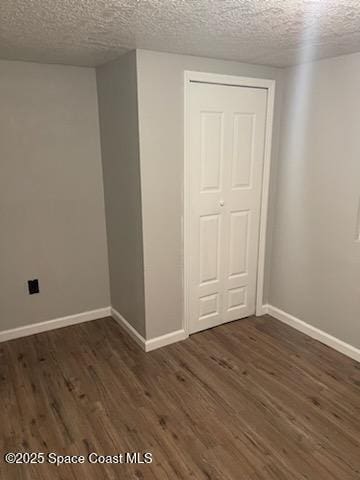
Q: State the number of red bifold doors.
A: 0